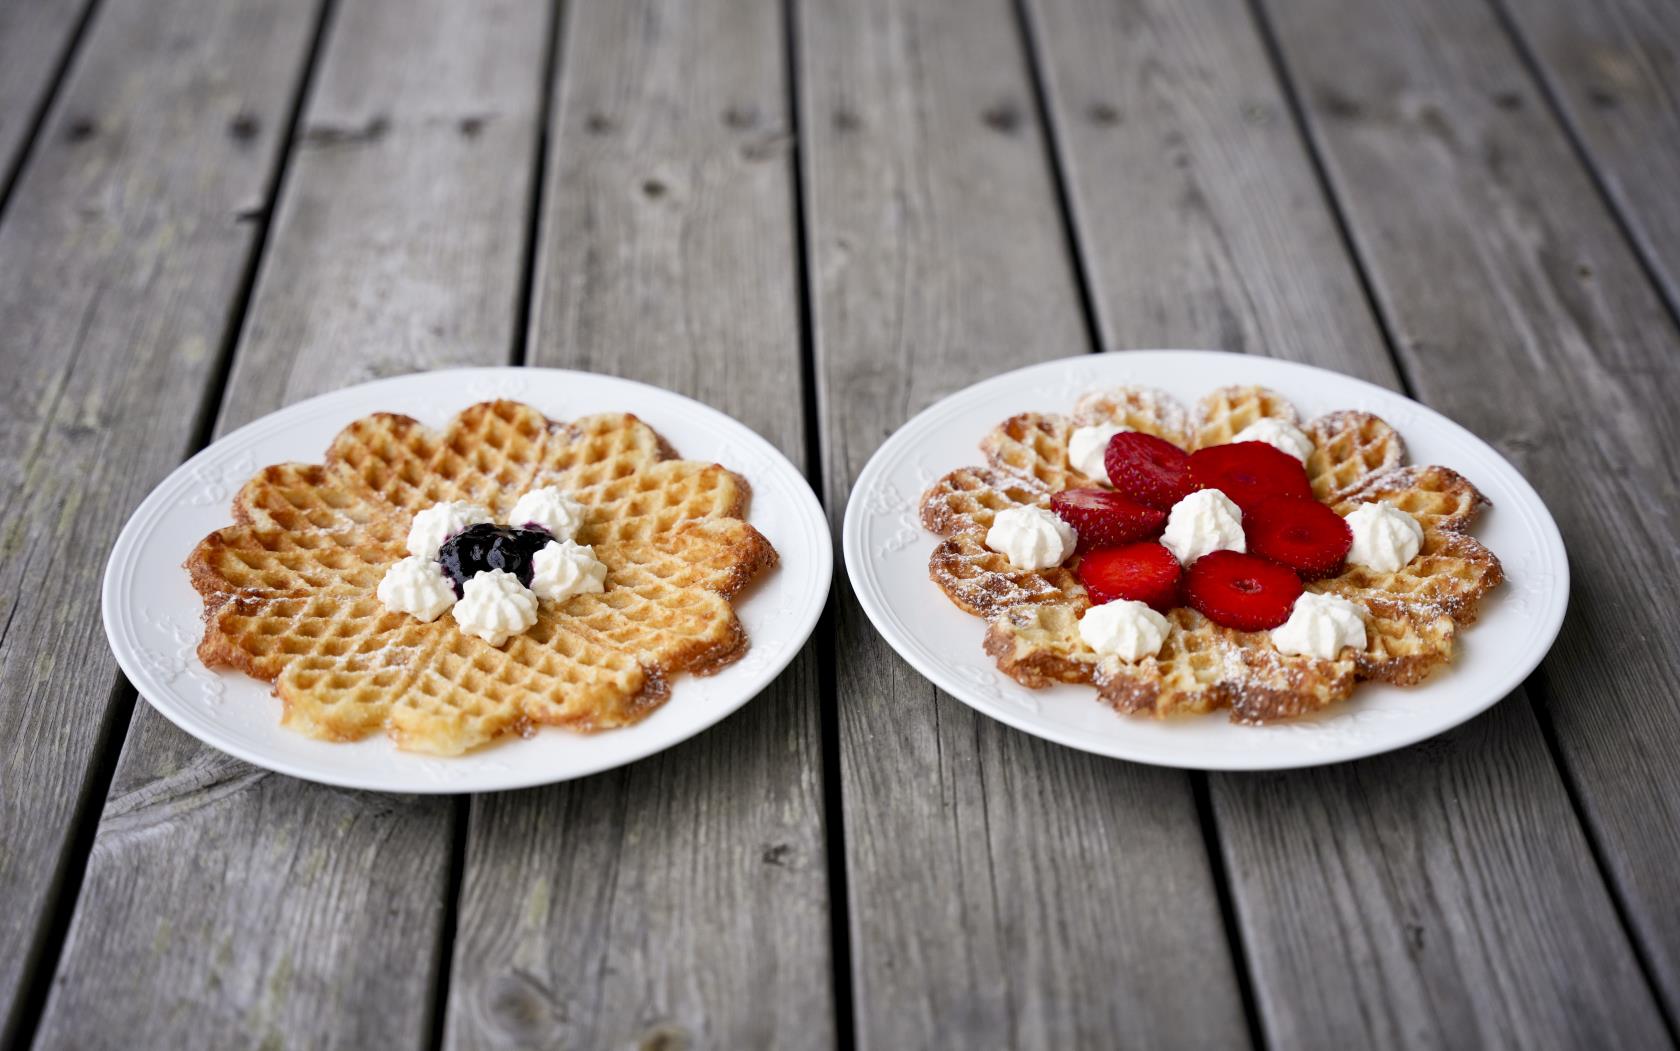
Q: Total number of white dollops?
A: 12